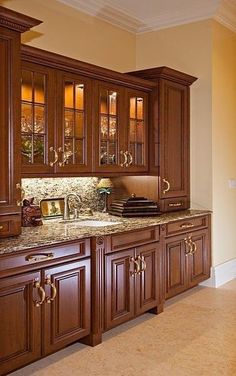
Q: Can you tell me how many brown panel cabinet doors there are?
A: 8